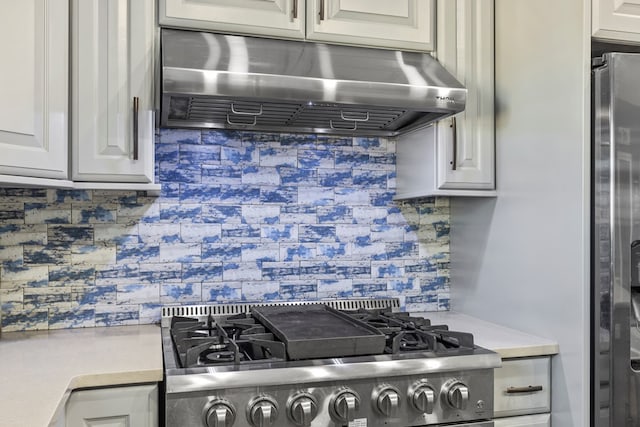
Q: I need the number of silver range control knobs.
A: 7